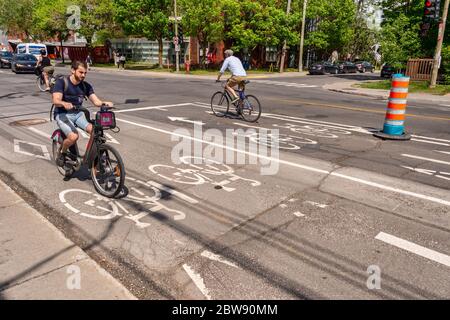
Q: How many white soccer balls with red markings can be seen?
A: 0